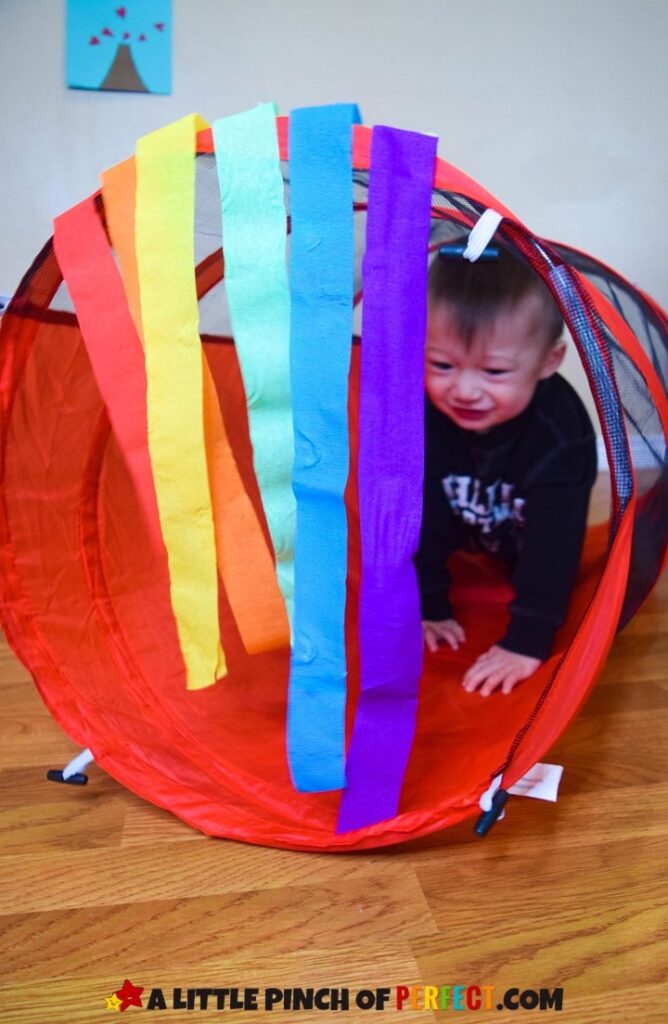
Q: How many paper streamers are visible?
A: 6